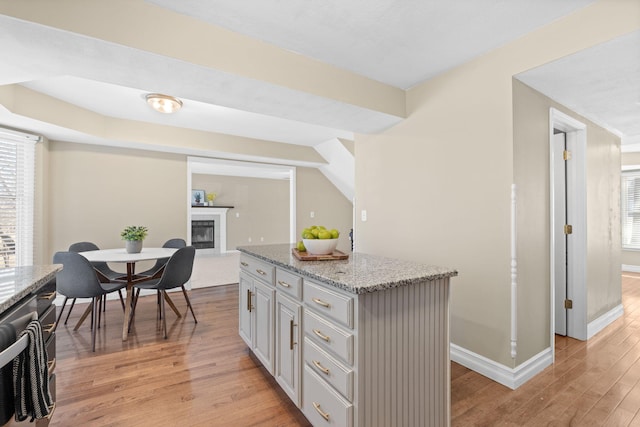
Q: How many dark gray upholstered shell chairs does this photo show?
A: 4